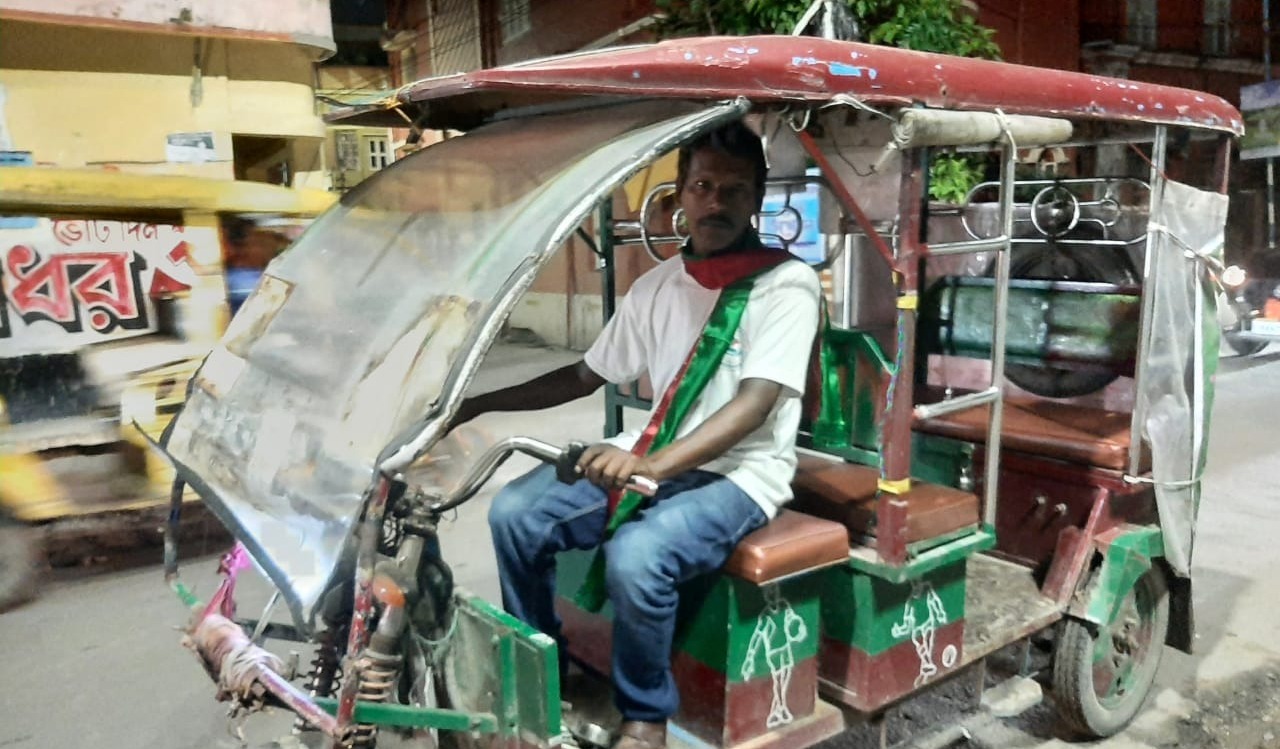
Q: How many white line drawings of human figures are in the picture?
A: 2